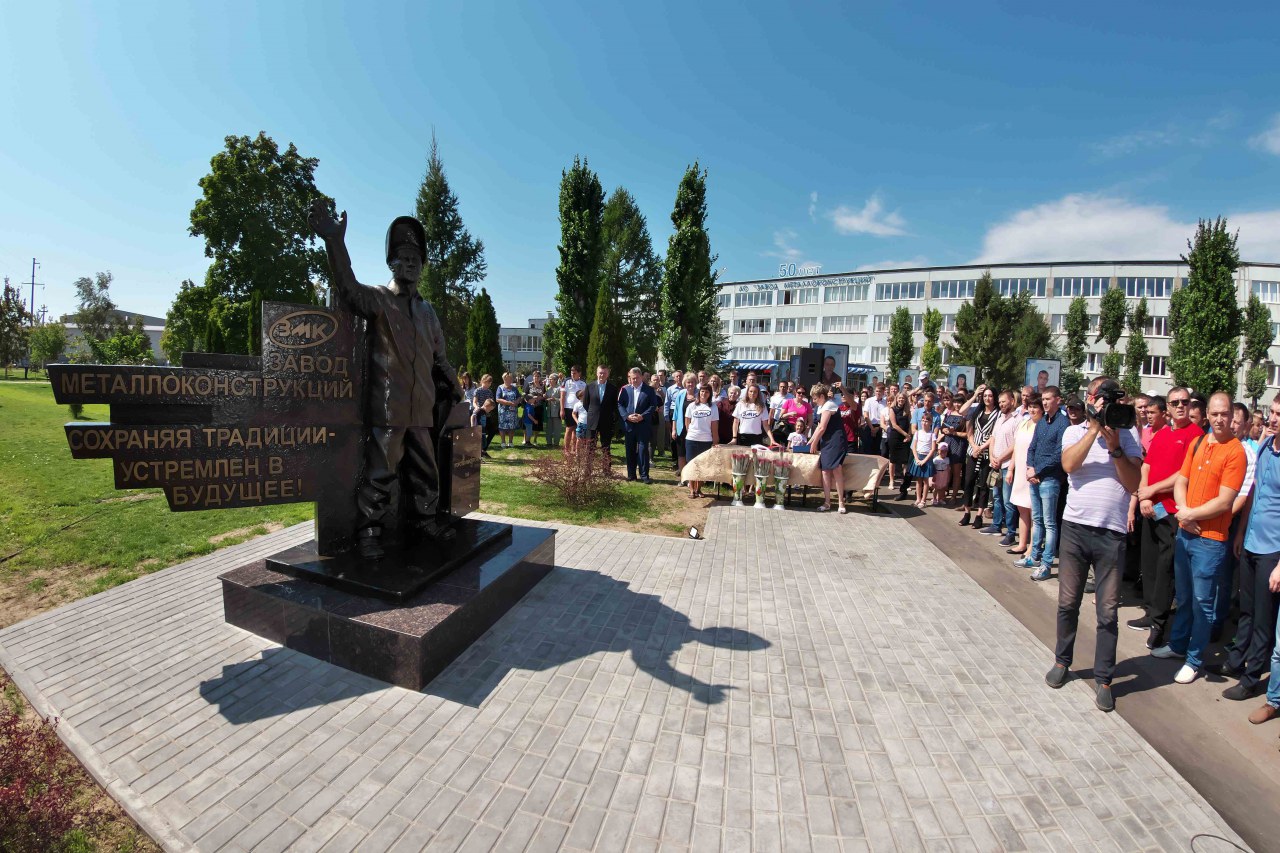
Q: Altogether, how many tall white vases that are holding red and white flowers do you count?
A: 3